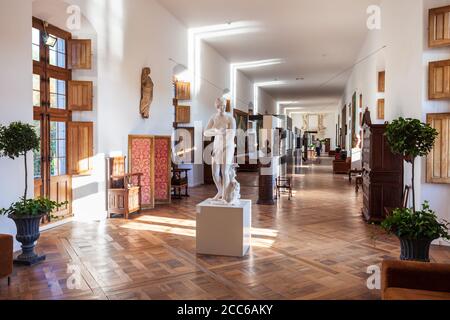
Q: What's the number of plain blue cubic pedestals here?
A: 0